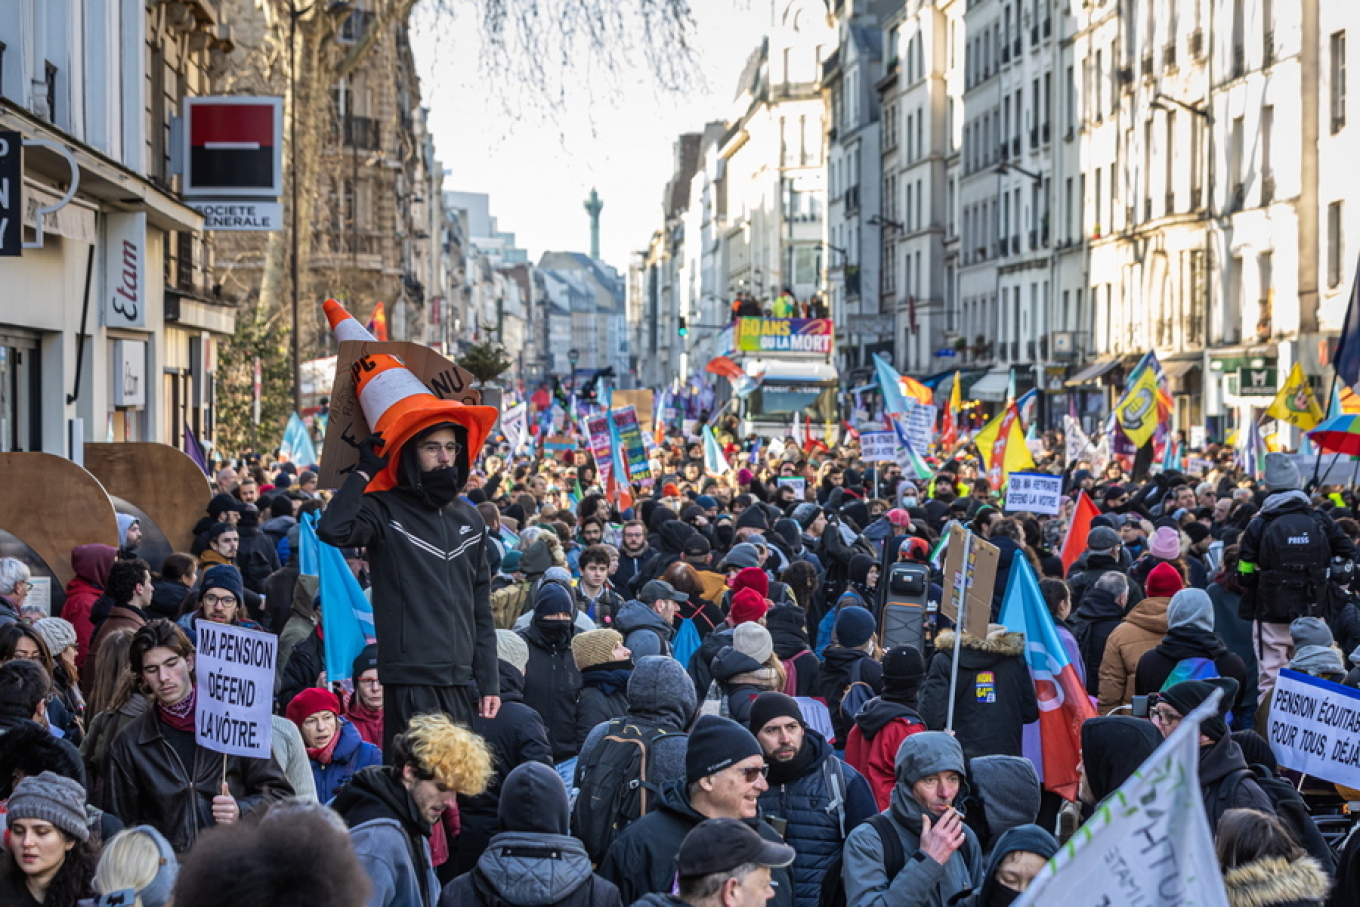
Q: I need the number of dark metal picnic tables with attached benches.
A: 0